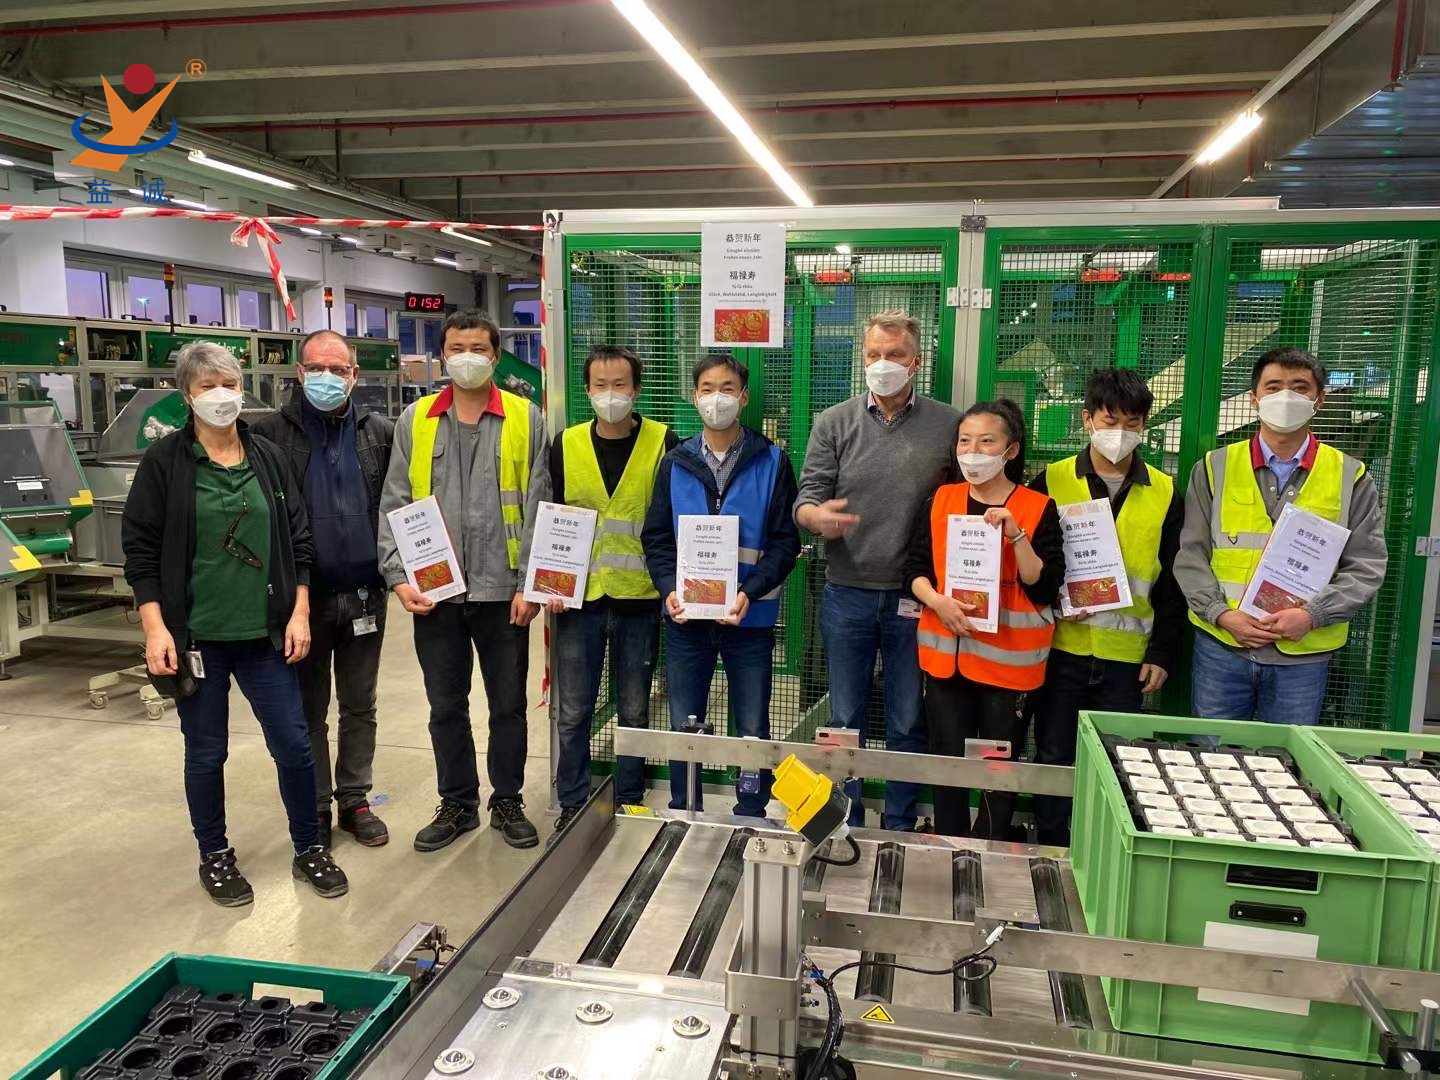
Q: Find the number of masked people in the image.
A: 9